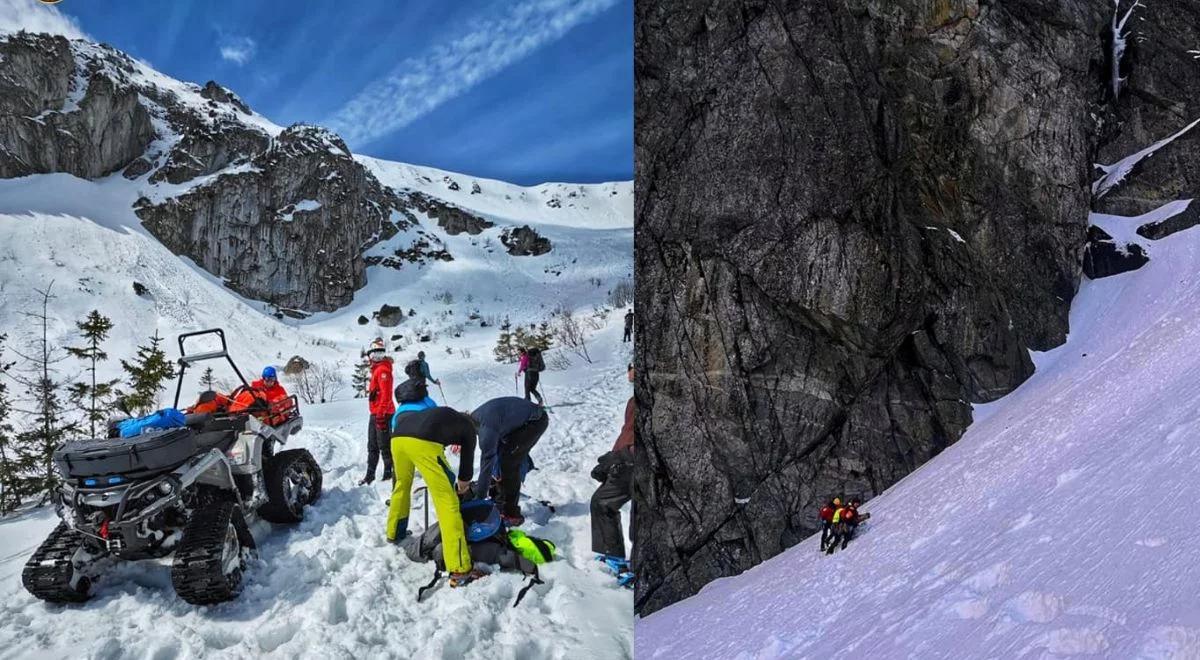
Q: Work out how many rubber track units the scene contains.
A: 3